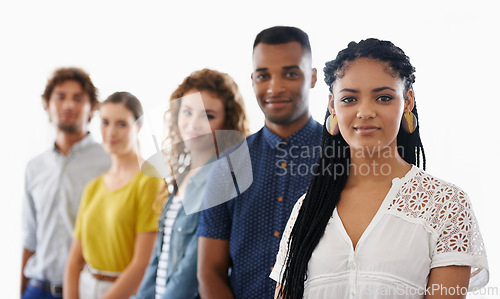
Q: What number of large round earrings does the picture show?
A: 2